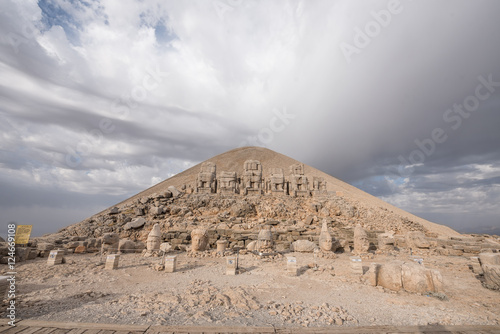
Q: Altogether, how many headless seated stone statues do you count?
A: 5